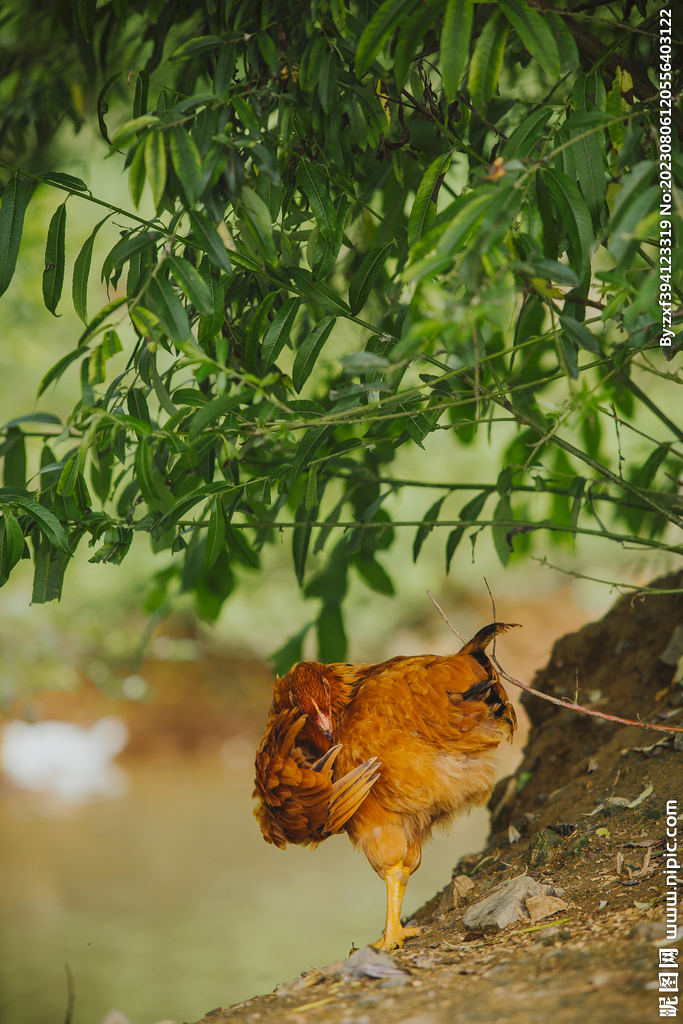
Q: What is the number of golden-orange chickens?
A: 1